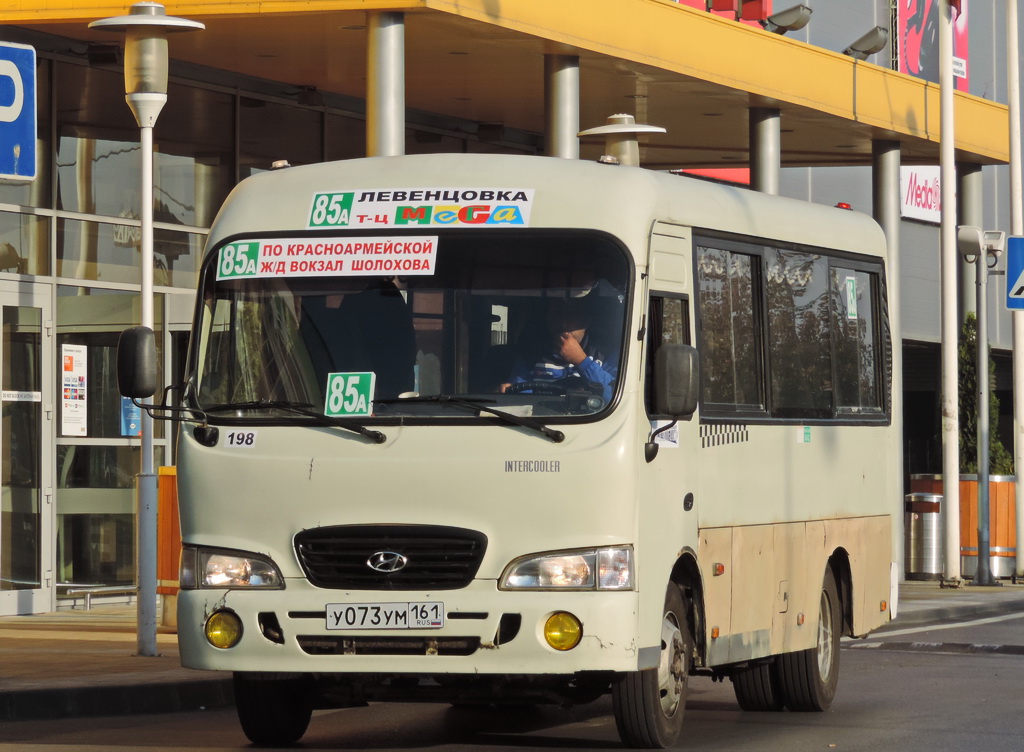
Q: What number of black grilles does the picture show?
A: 1